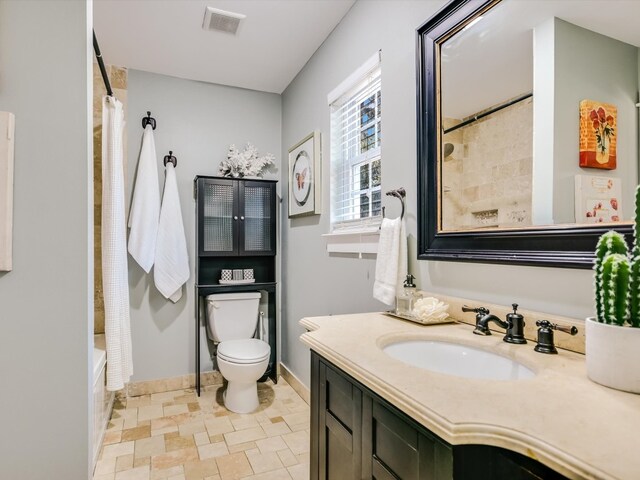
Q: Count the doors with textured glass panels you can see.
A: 2